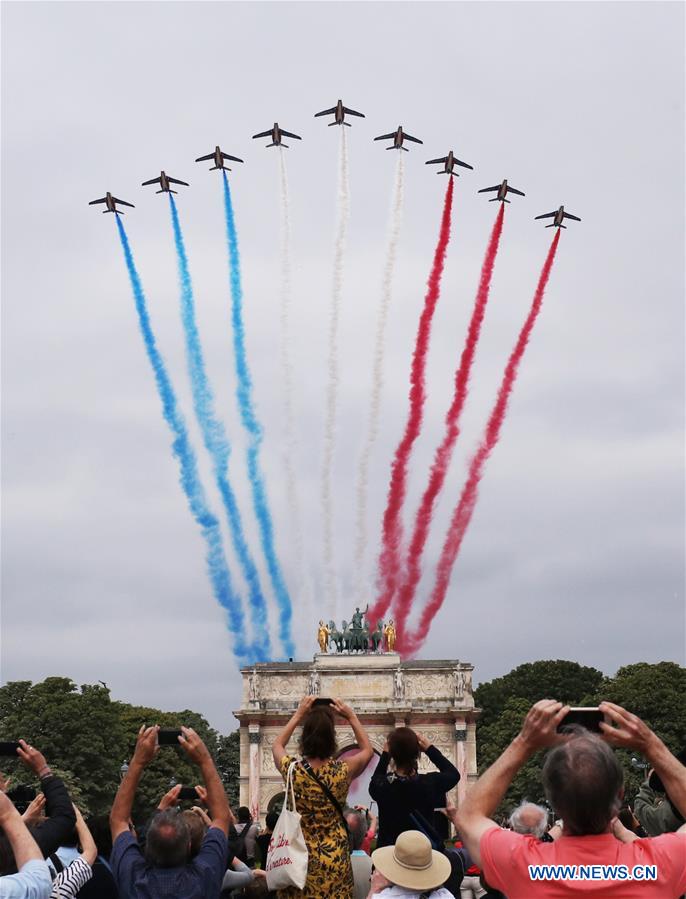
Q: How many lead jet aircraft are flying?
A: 1